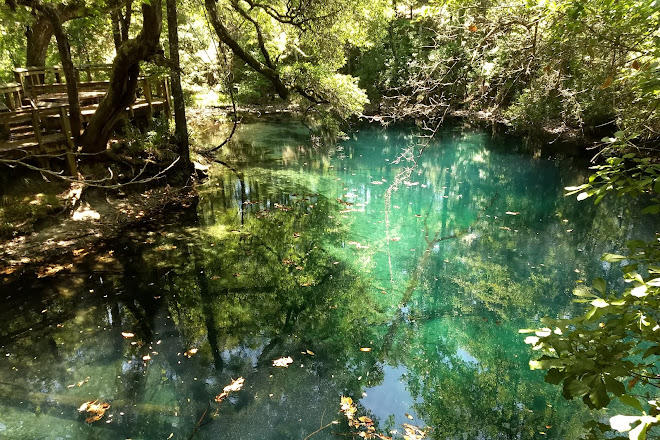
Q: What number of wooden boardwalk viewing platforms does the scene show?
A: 1